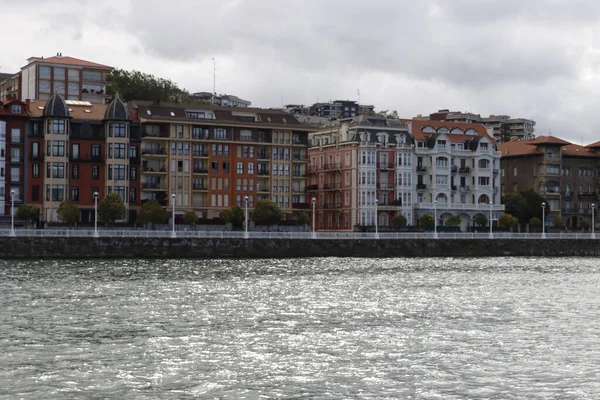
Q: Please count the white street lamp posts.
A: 10